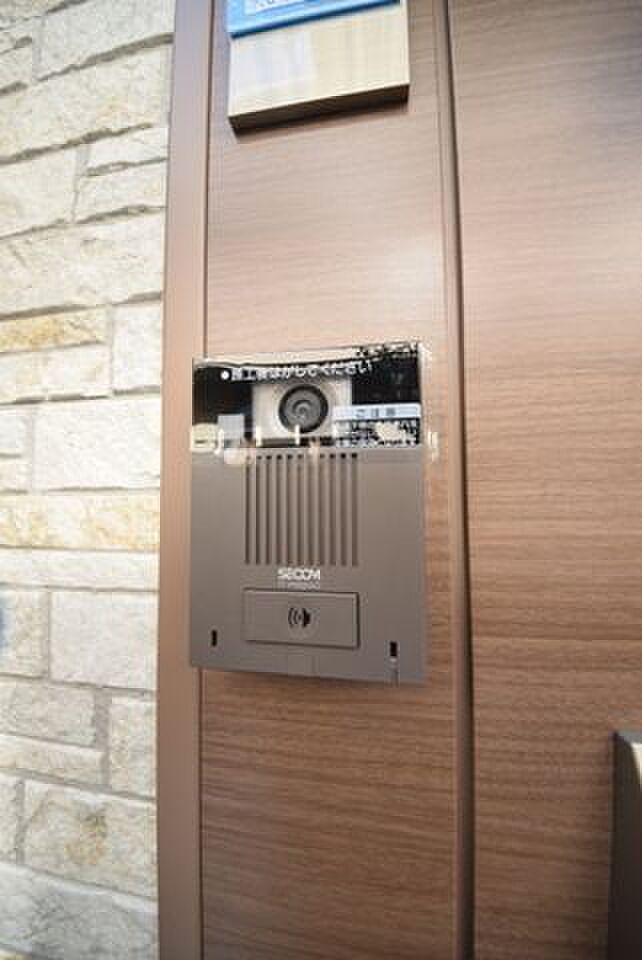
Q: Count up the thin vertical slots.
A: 11